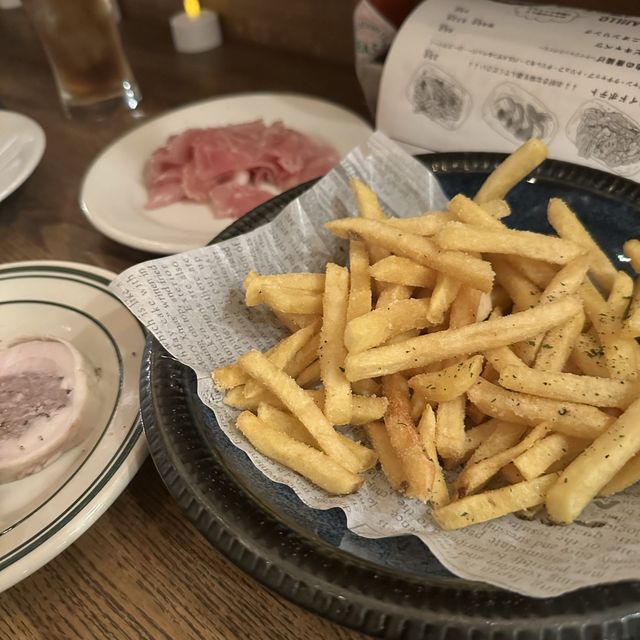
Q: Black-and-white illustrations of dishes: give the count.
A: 3